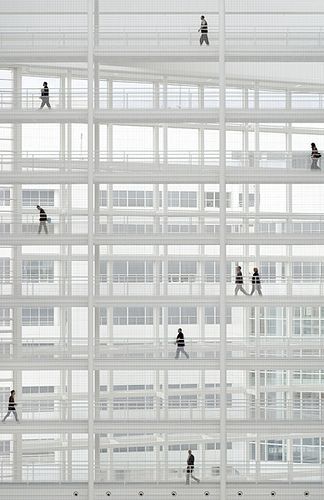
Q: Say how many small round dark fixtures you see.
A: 8